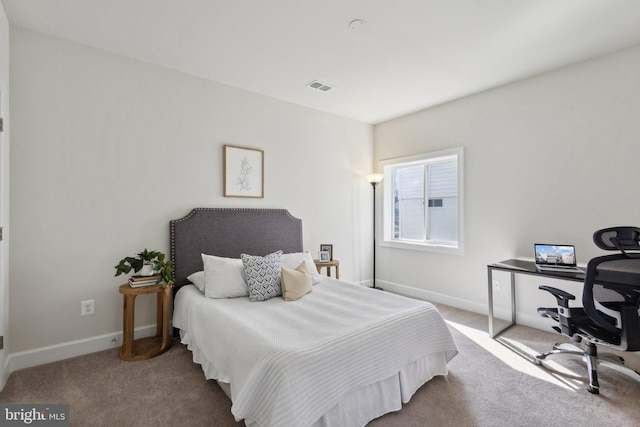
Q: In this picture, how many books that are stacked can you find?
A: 3